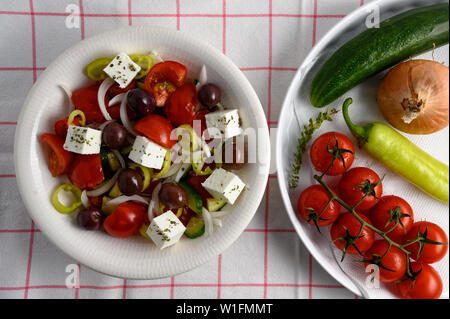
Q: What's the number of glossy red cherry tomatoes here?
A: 8